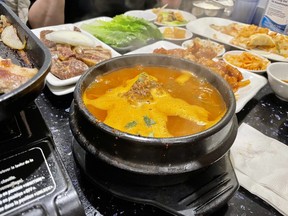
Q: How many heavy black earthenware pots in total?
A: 1